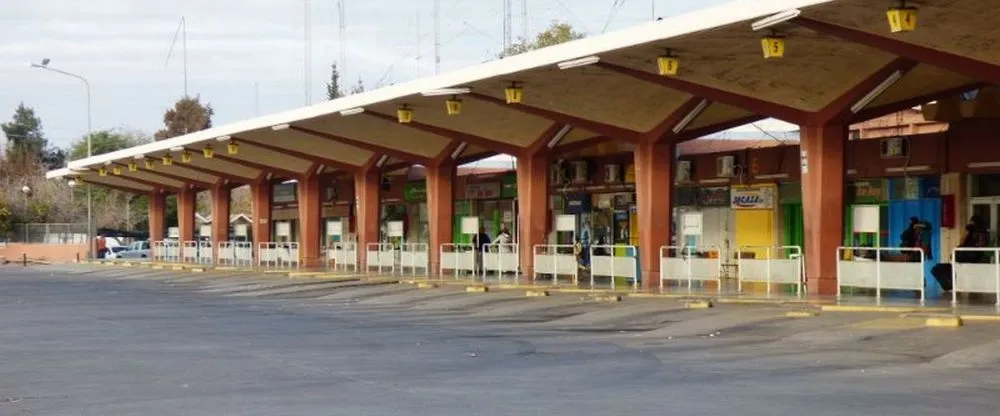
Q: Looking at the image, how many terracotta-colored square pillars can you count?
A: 10